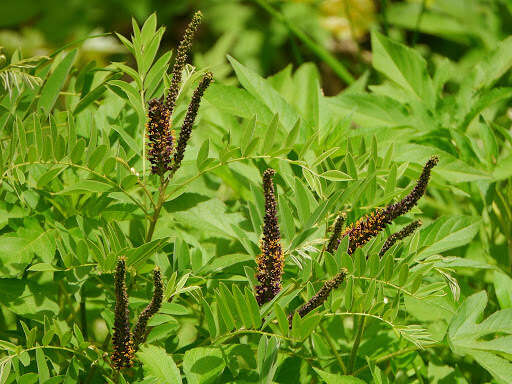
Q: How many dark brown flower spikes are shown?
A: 10